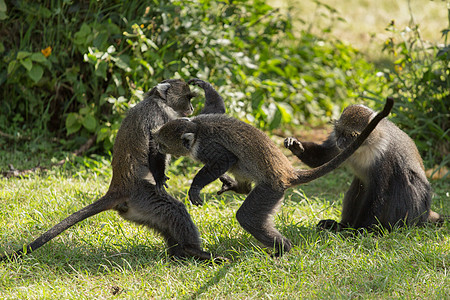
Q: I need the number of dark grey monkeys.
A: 3